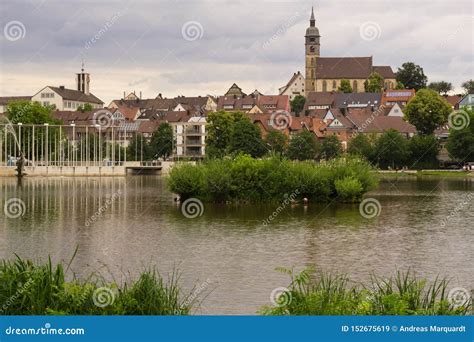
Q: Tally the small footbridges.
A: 1